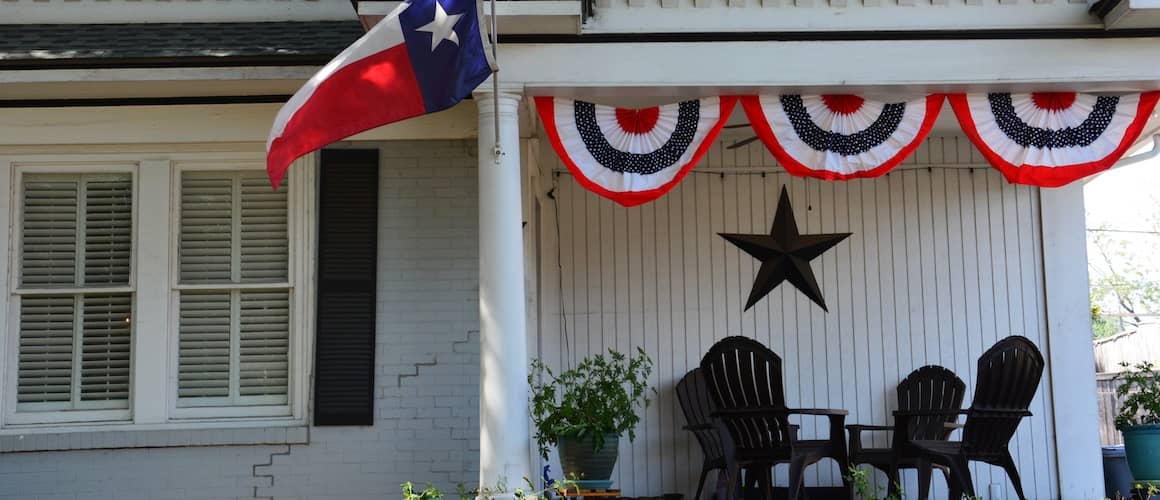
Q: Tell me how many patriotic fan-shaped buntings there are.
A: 3